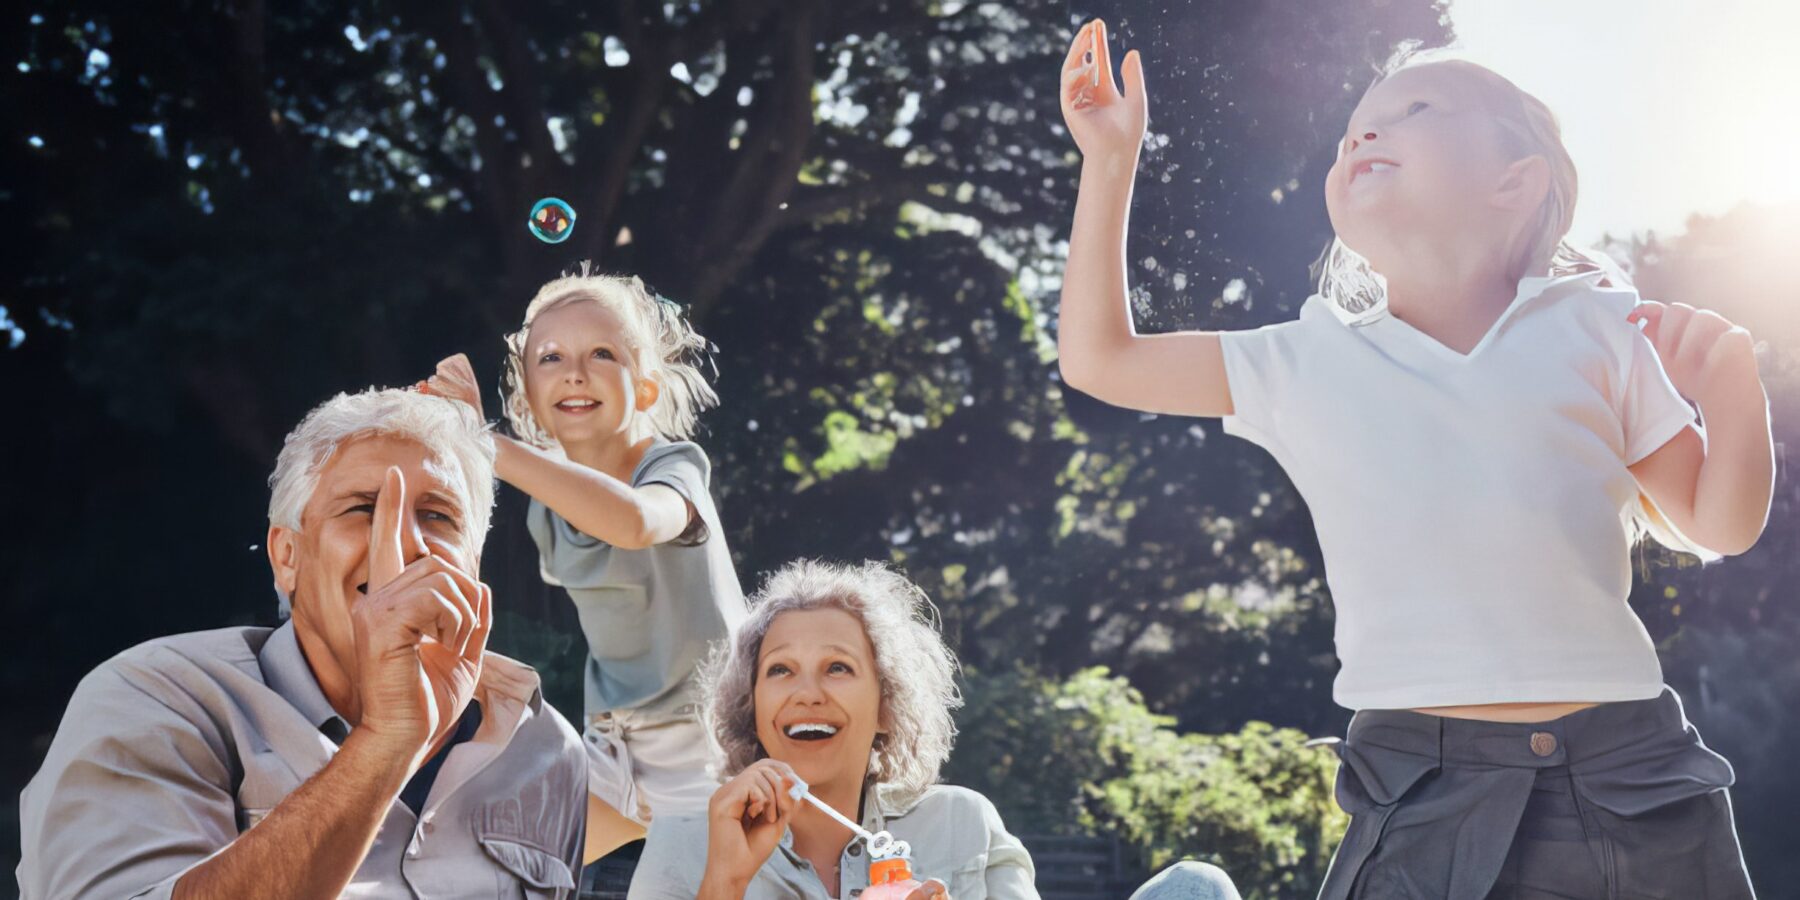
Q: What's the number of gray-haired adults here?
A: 2